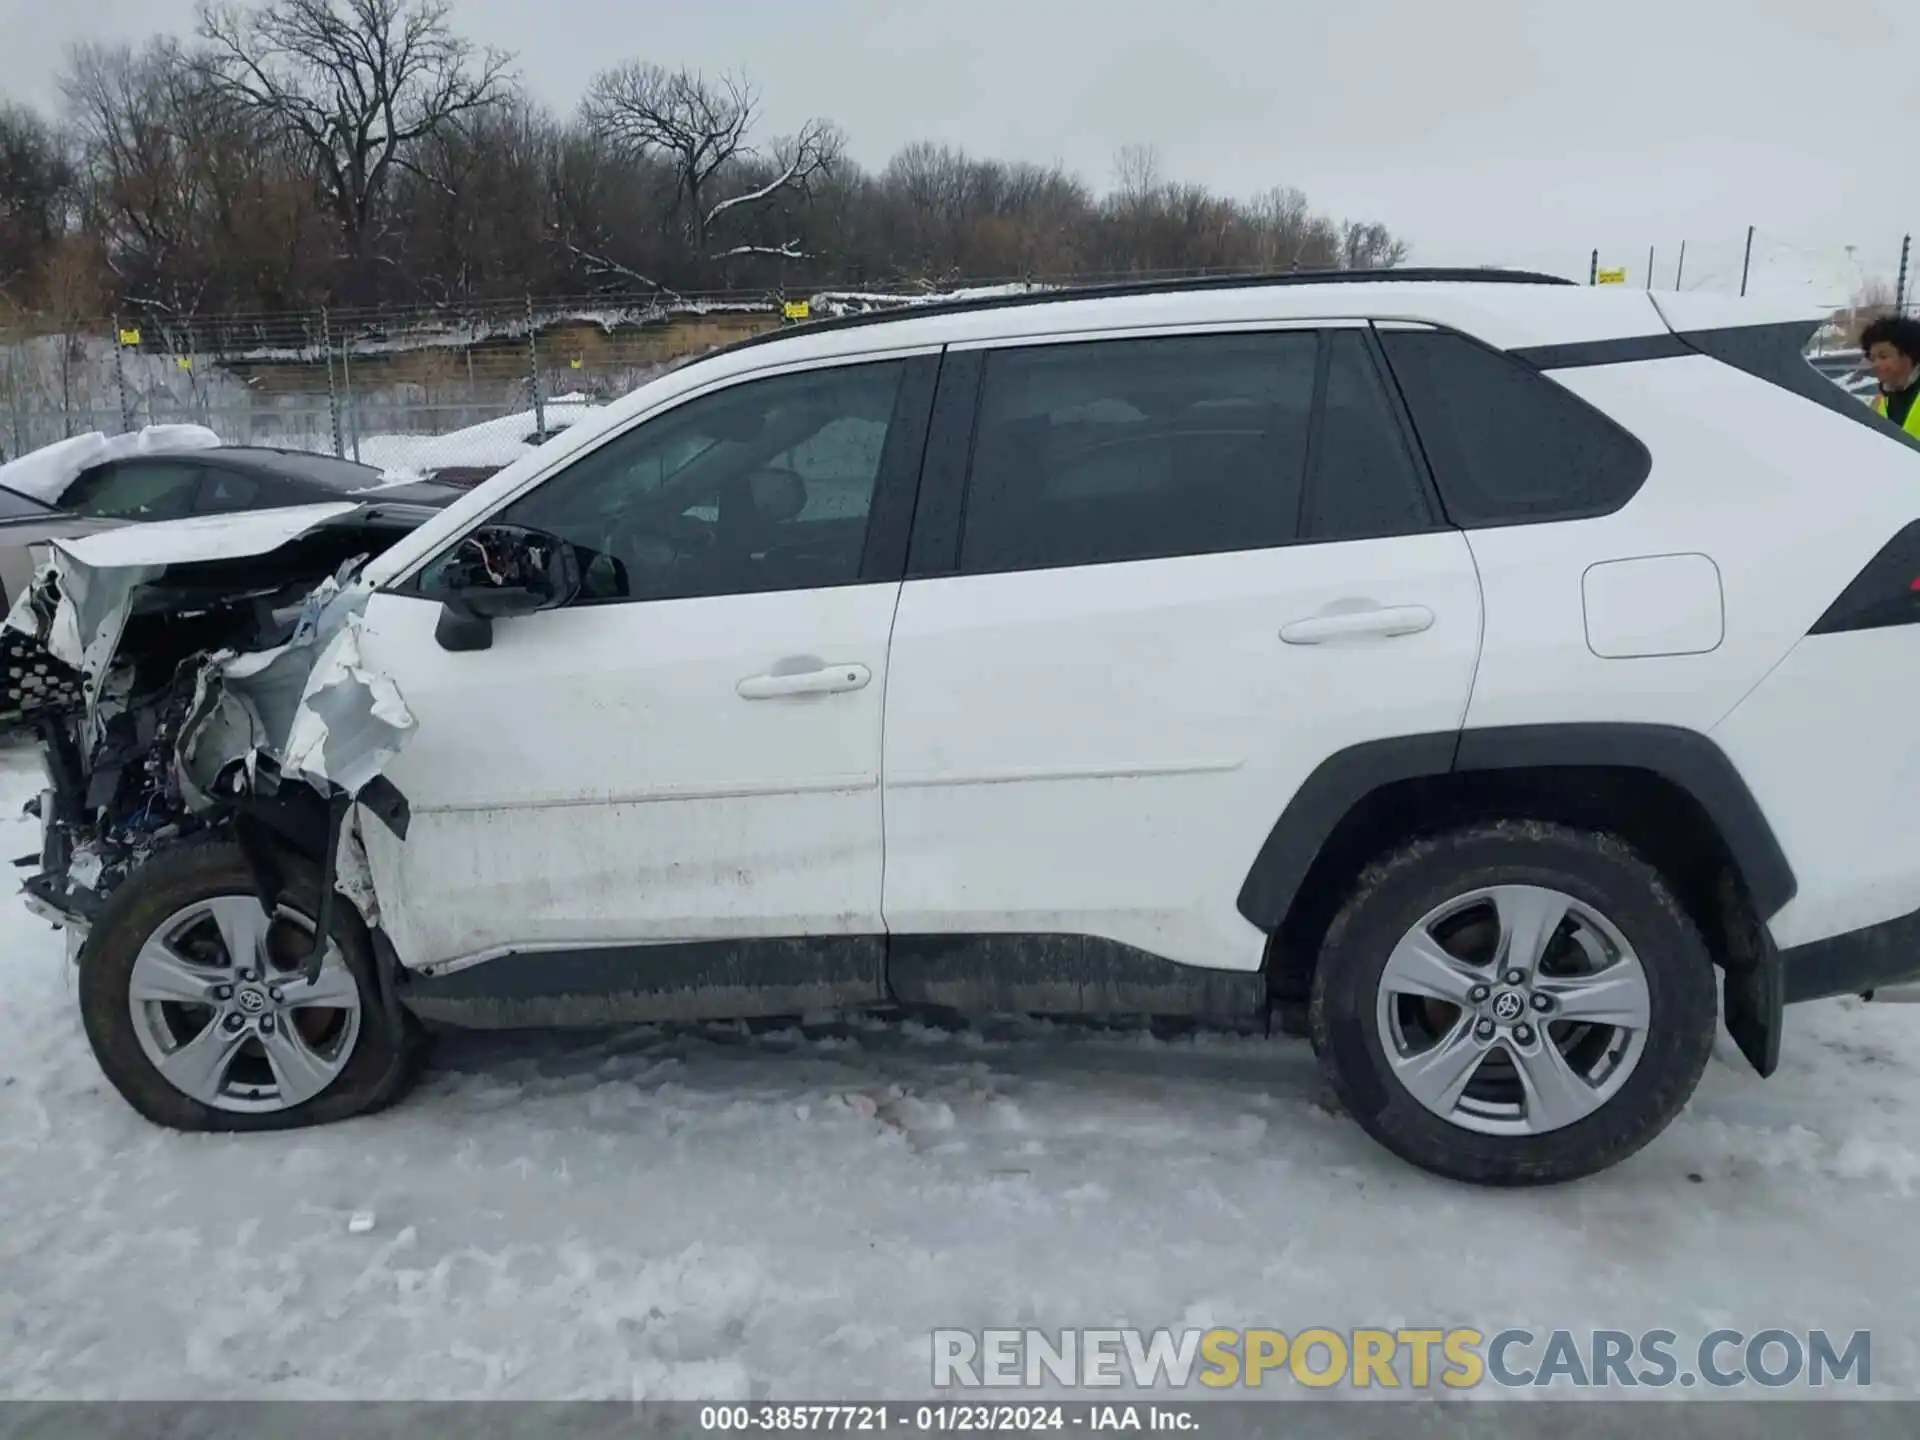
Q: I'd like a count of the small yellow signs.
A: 5